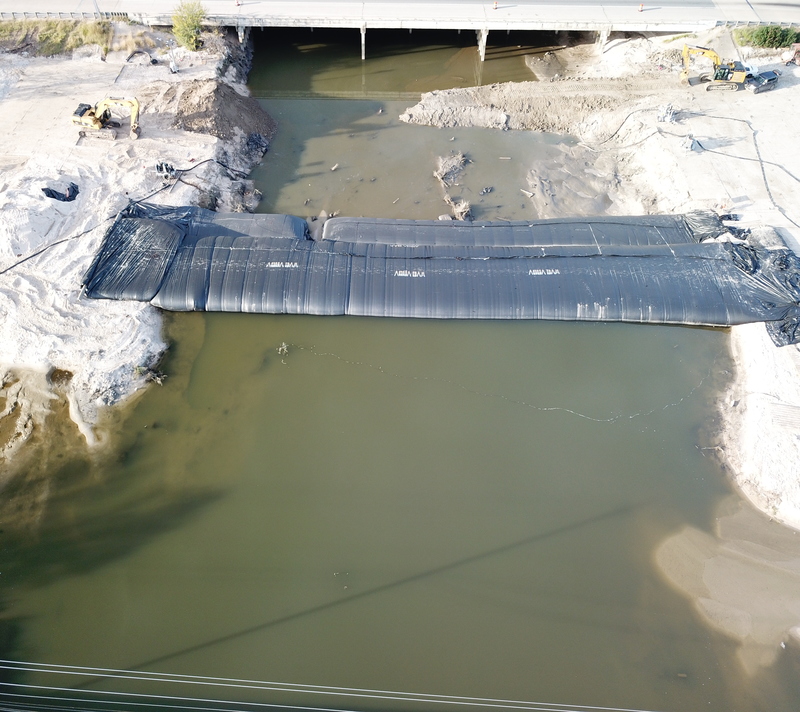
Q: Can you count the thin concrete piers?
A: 4